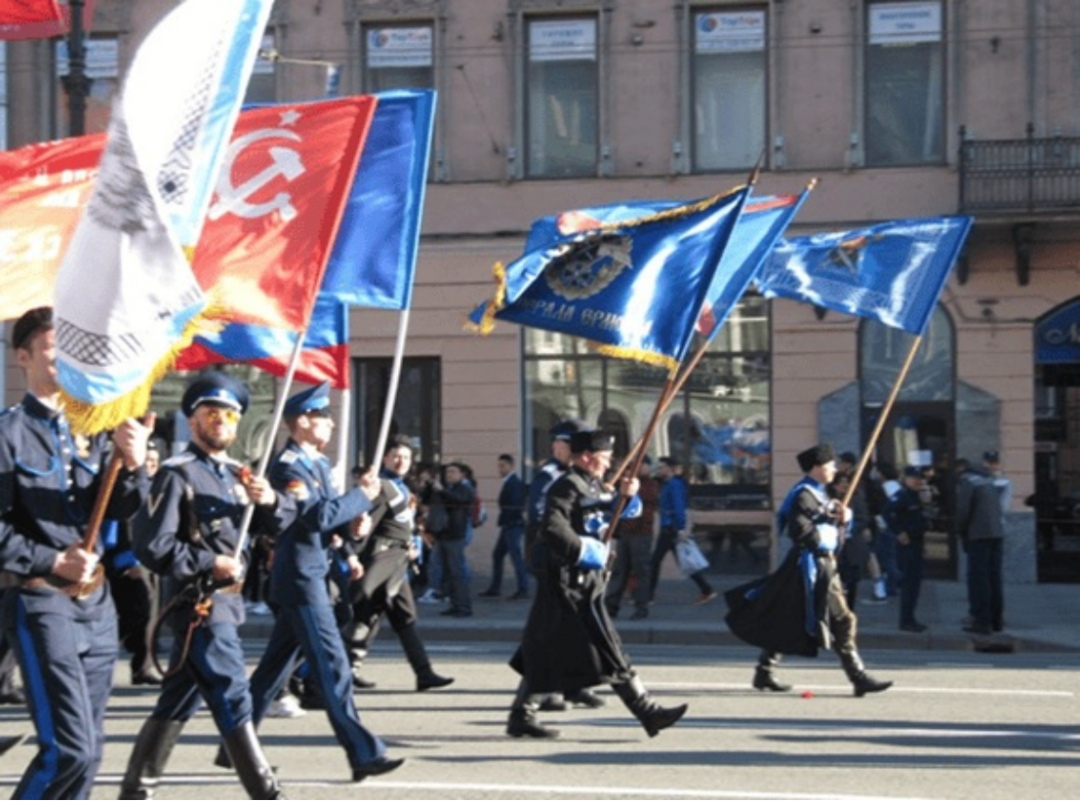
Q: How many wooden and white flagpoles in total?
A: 7